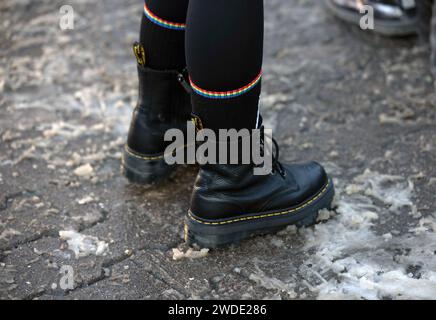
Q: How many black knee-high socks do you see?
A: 2